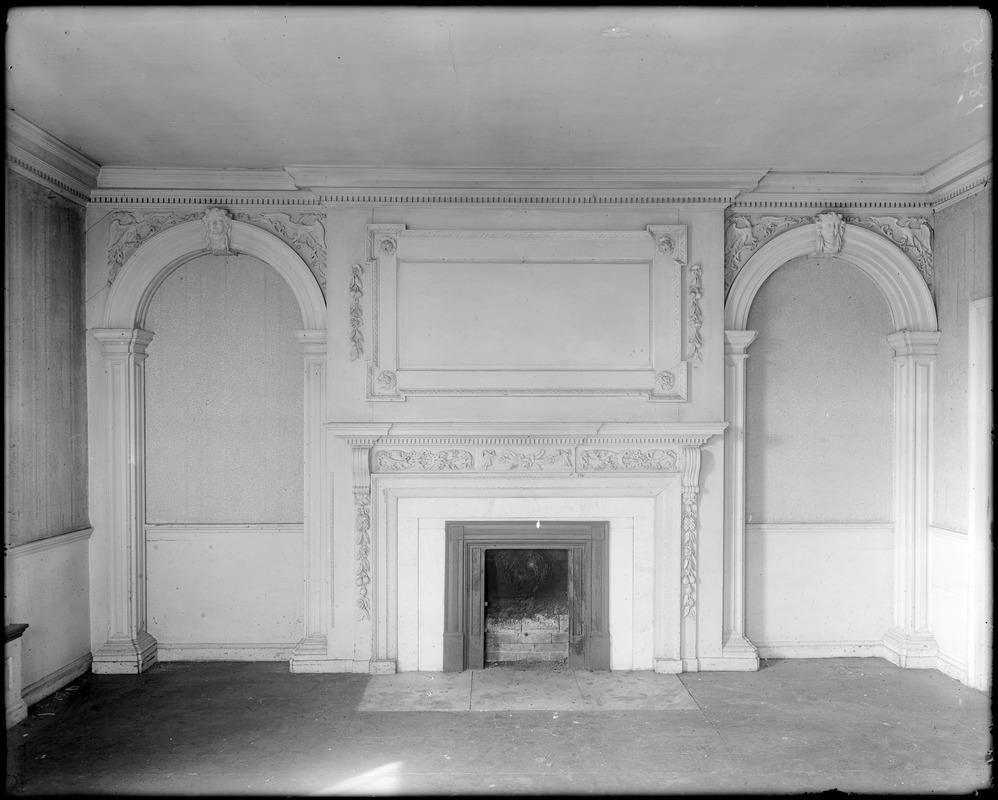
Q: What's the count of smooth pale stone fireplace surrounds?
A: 1